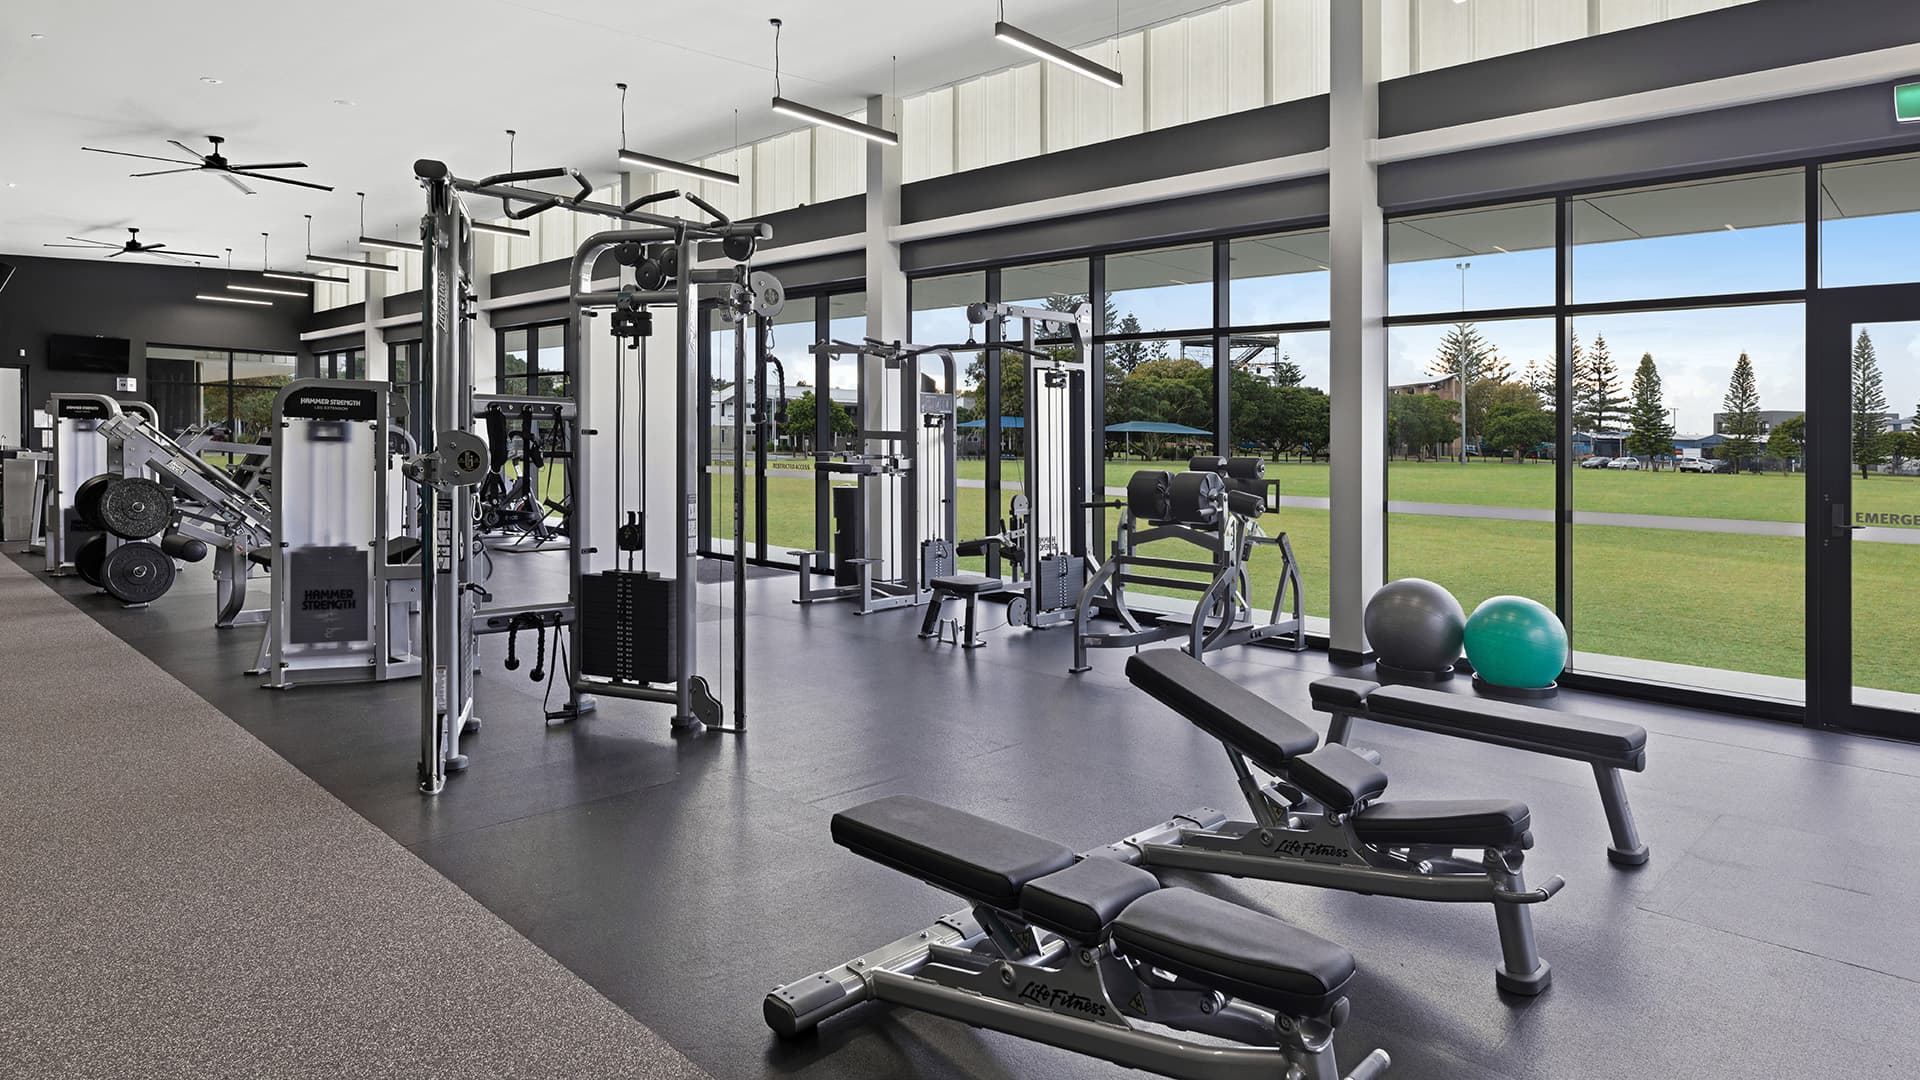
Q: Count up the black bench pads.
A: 8